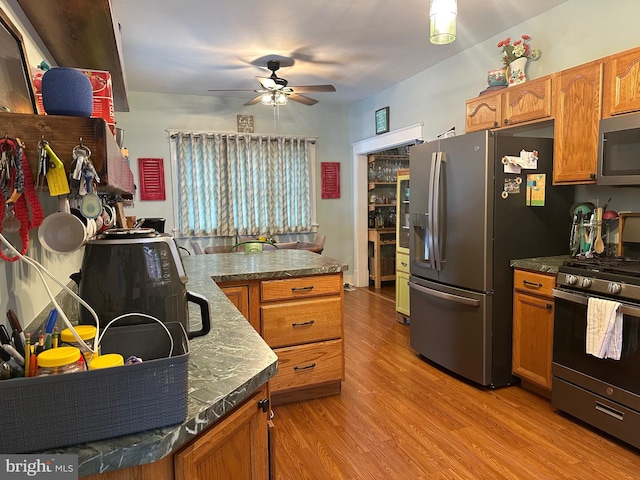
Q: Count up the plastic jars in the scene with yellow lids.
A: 3